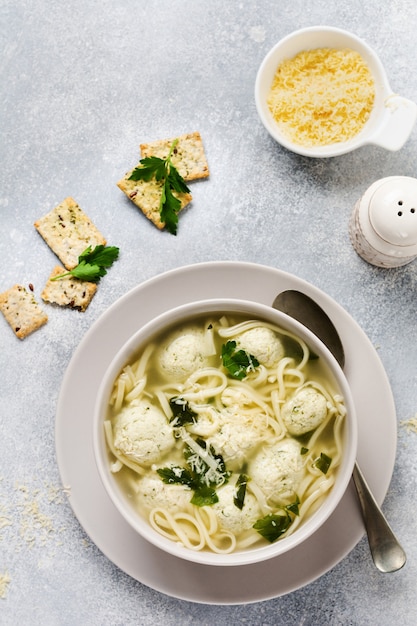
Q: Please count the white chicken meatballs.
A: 8